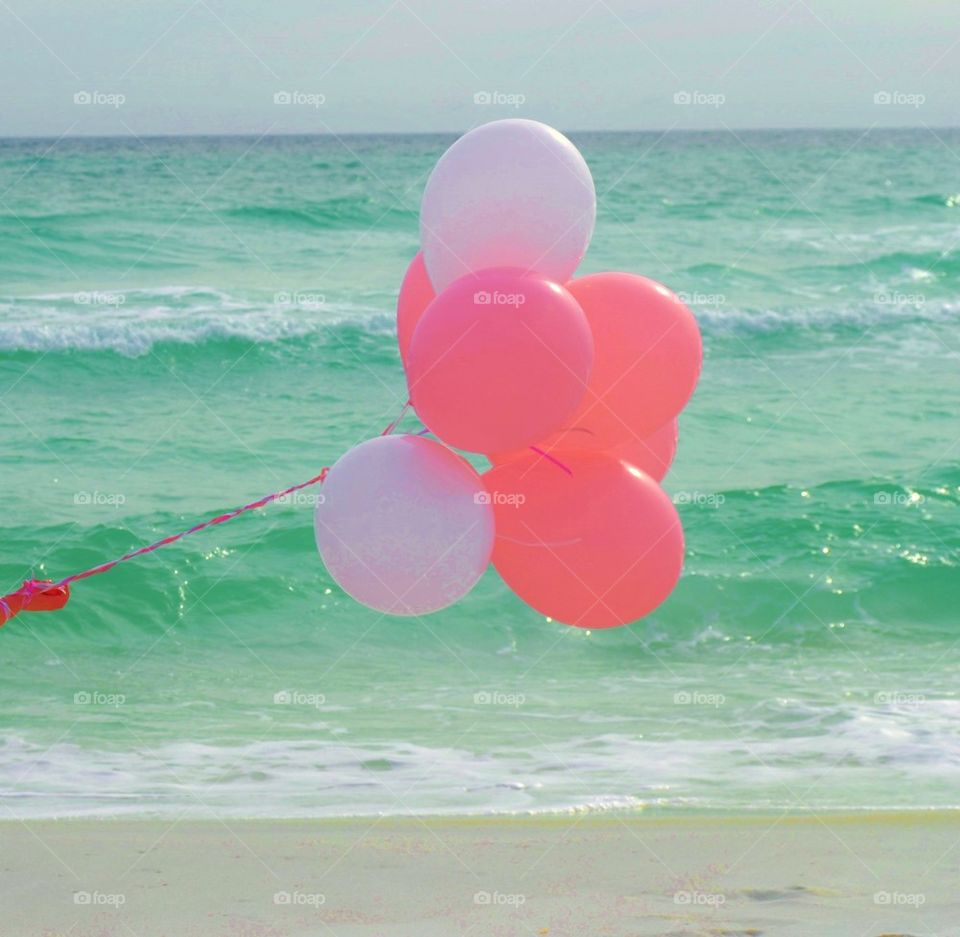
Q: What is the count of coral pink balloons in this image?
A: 5